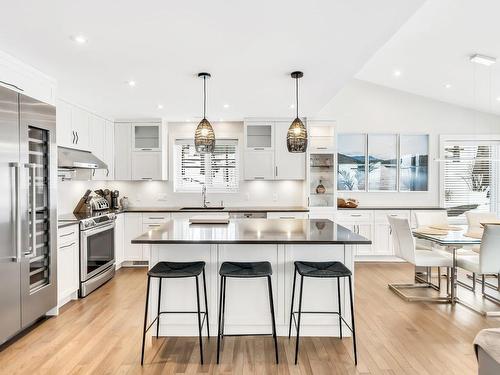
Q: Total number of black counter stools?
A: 3